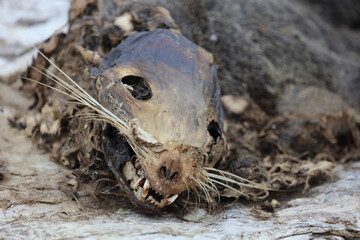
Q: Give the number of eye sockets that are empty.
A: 2